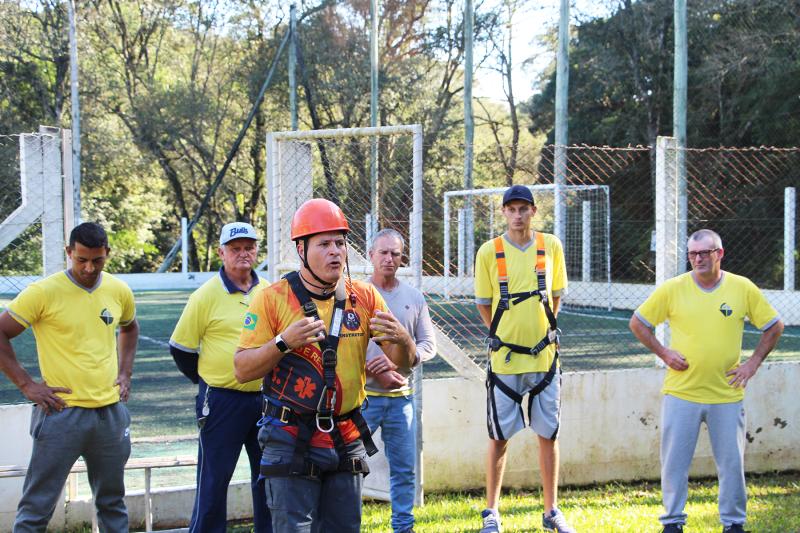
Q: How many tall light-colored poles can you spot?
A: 6